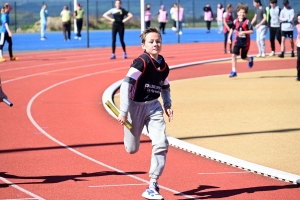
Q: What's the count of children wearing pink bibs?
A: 5